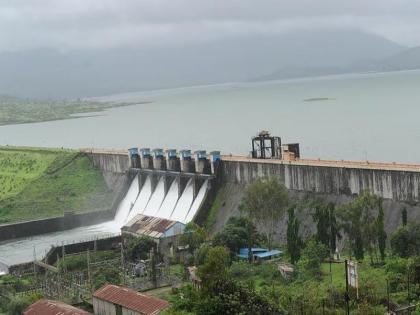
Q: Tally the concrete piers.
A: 7